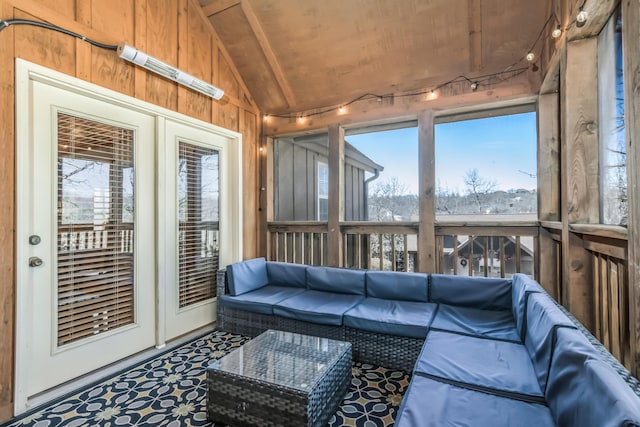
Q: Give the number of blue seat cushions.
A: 6